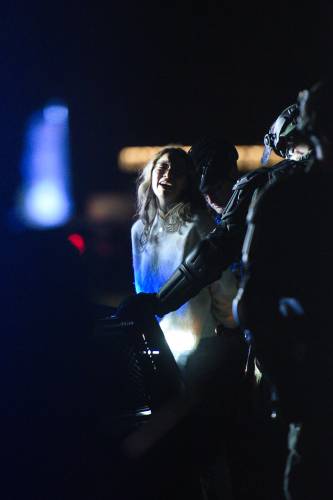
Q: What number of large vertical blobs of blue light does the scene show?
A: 1